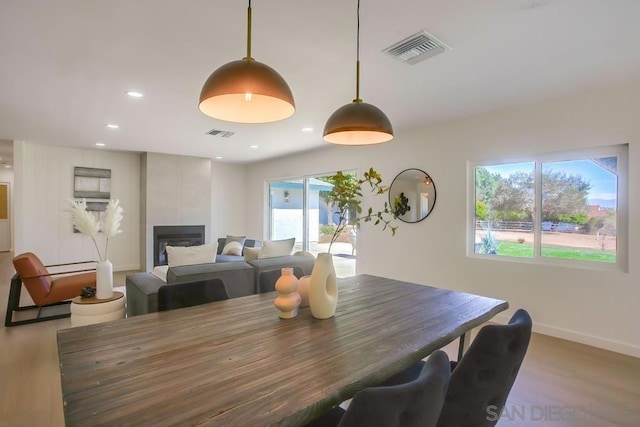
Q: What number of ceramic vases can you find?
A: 4